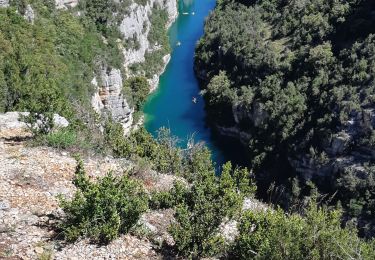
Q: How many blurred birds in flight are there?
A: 0